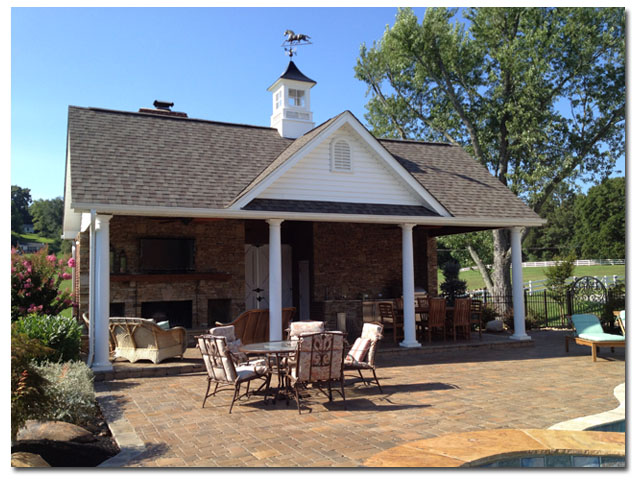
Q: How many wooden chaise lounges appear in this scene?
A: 2